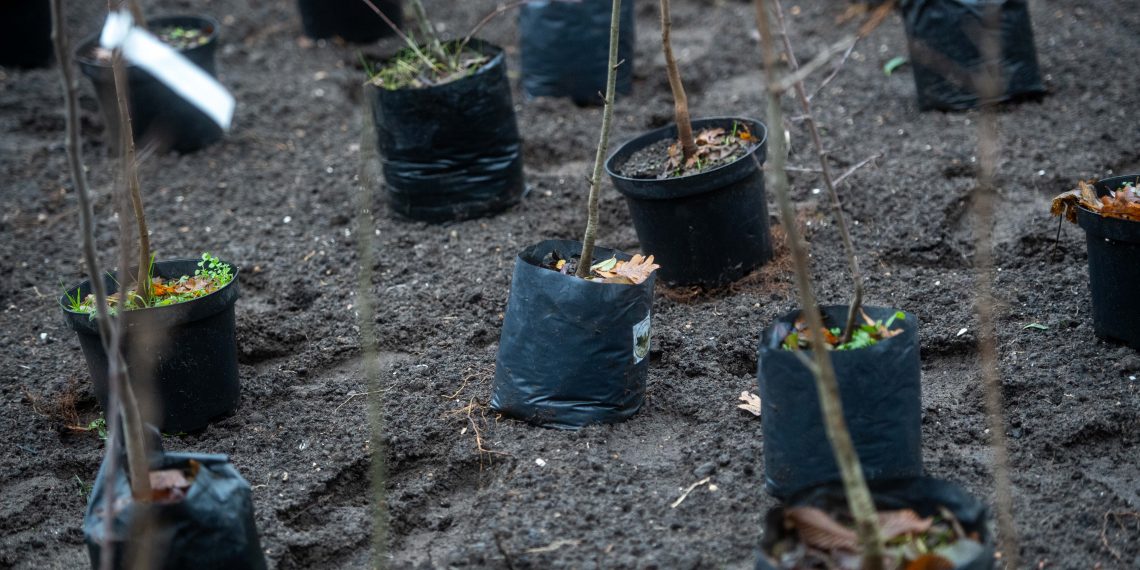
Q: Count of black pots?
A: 13